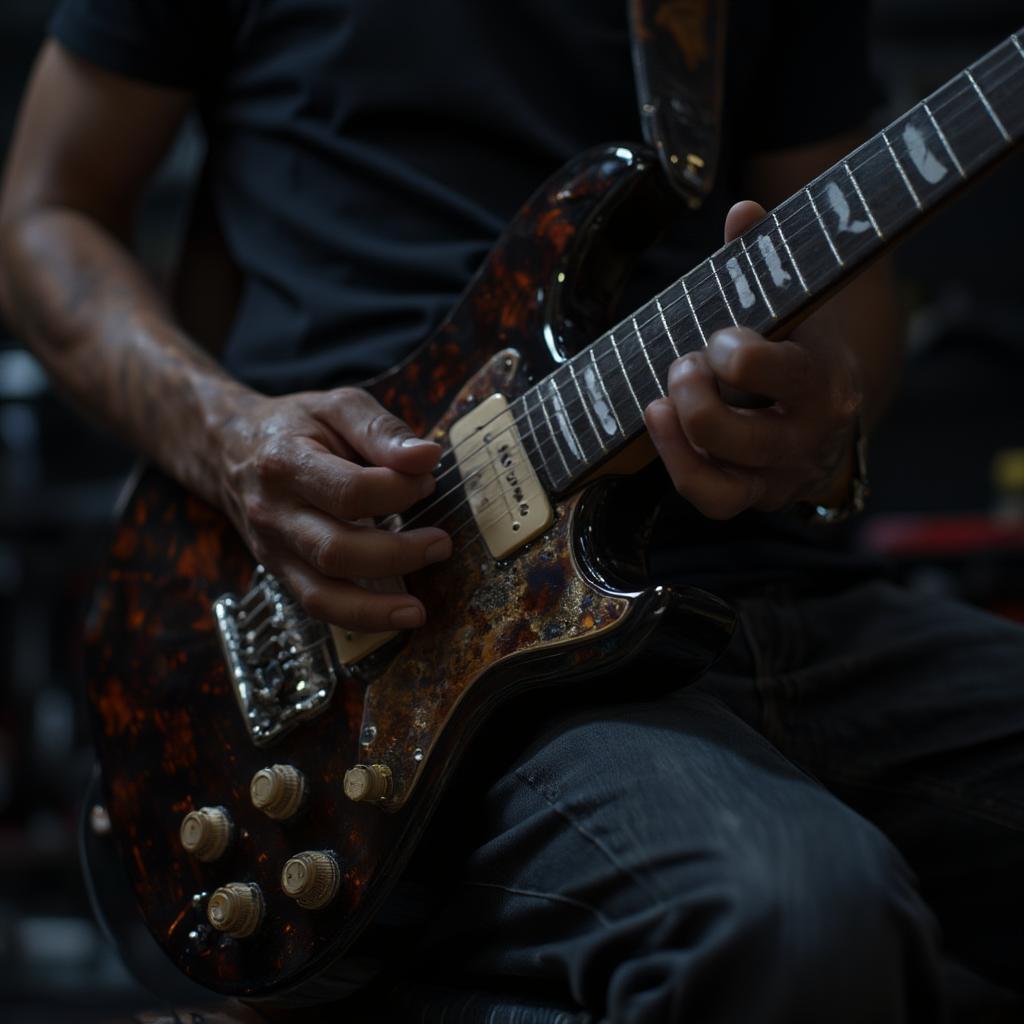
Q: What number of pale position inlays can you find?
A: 6